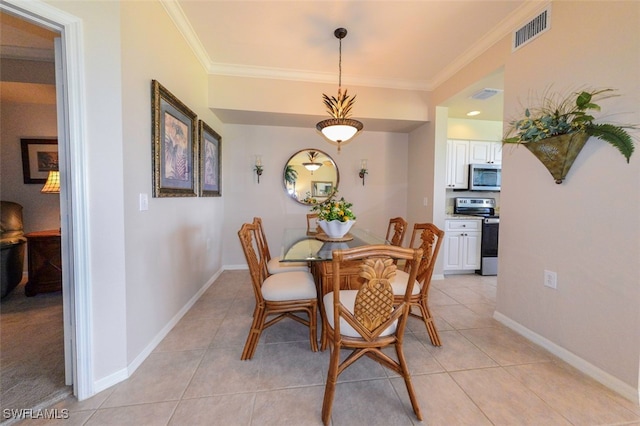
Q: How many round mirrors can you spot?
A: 1